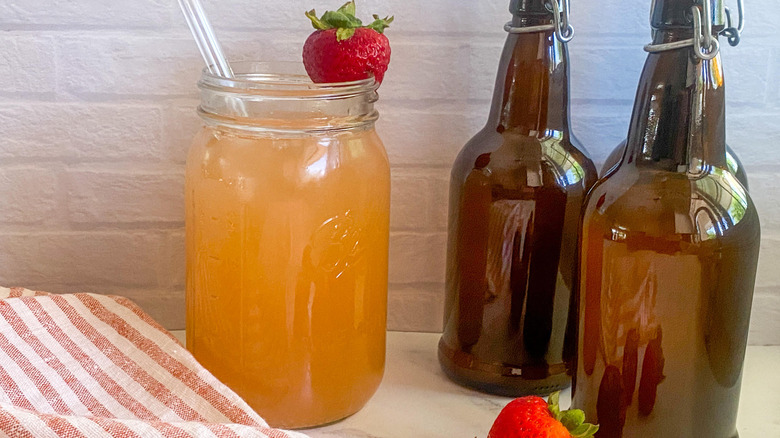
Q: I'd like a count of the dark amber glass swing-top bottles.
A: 3